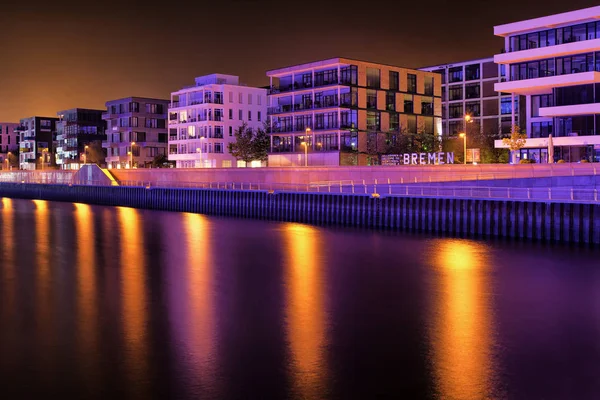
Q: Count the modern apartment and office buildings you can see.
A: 8